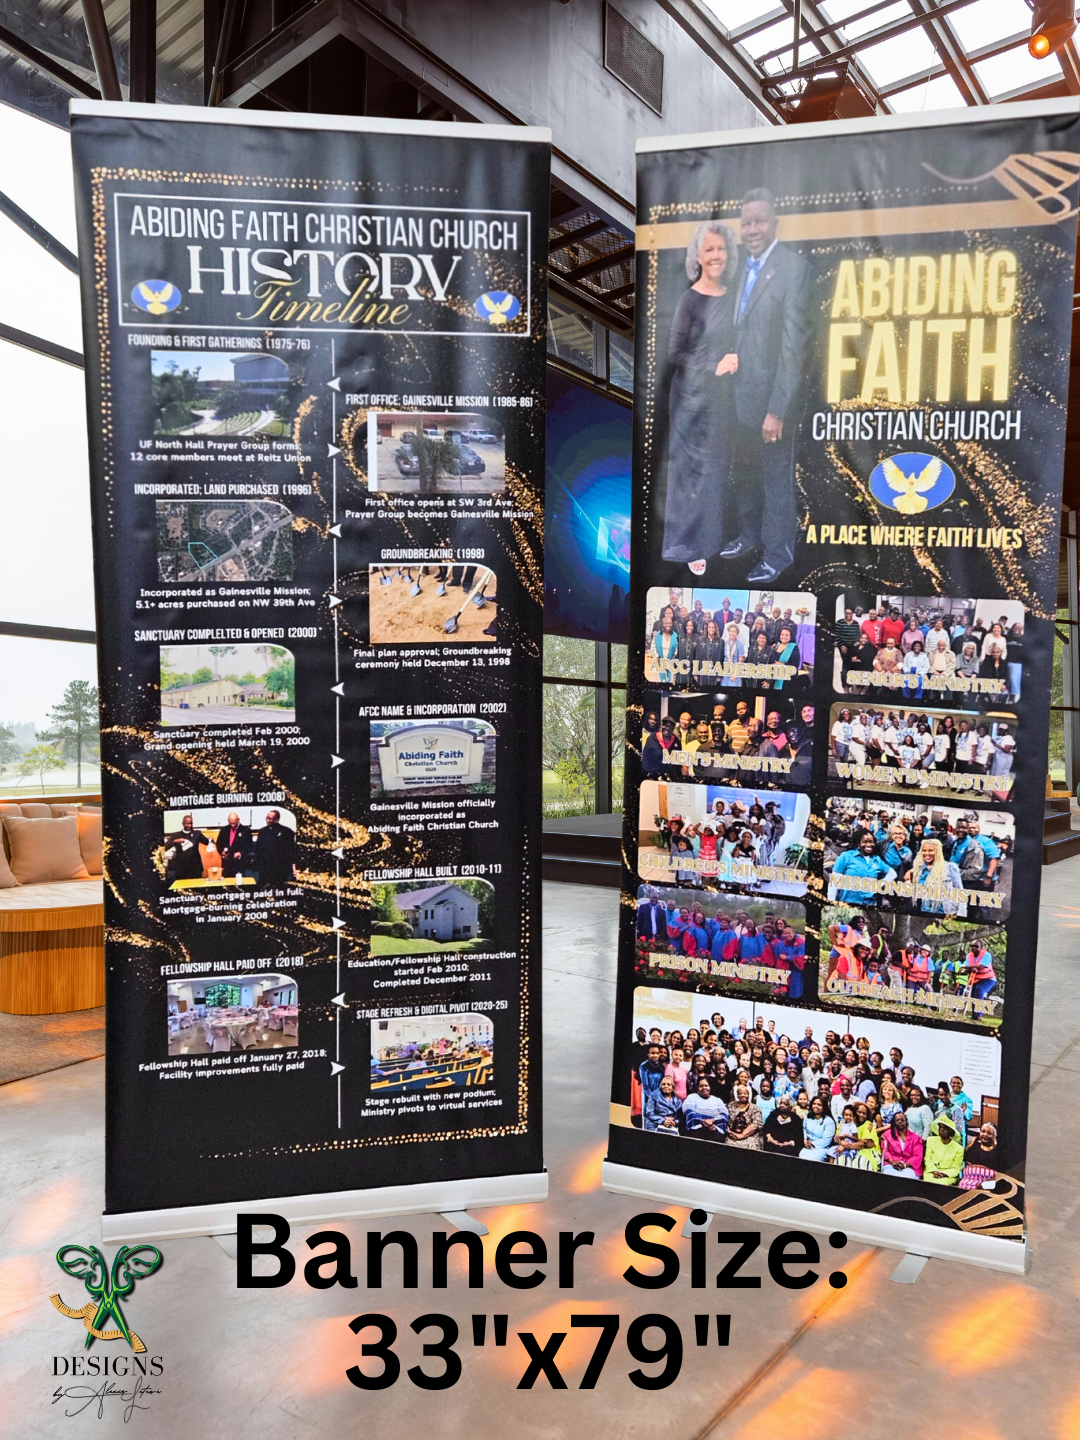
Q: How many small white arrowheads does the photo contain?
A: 10